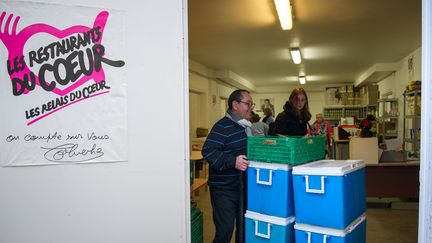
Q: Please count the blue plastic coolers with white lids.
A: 4